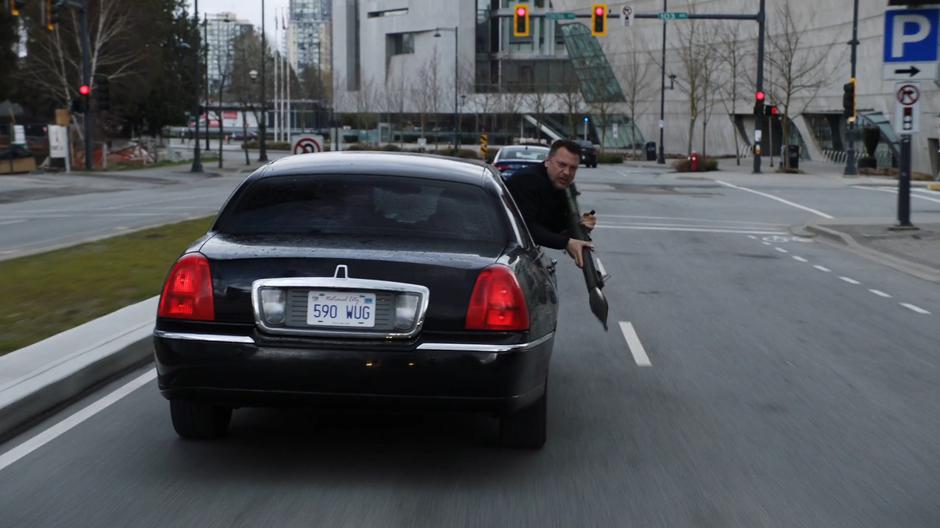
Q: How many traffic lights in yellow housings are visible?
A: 2